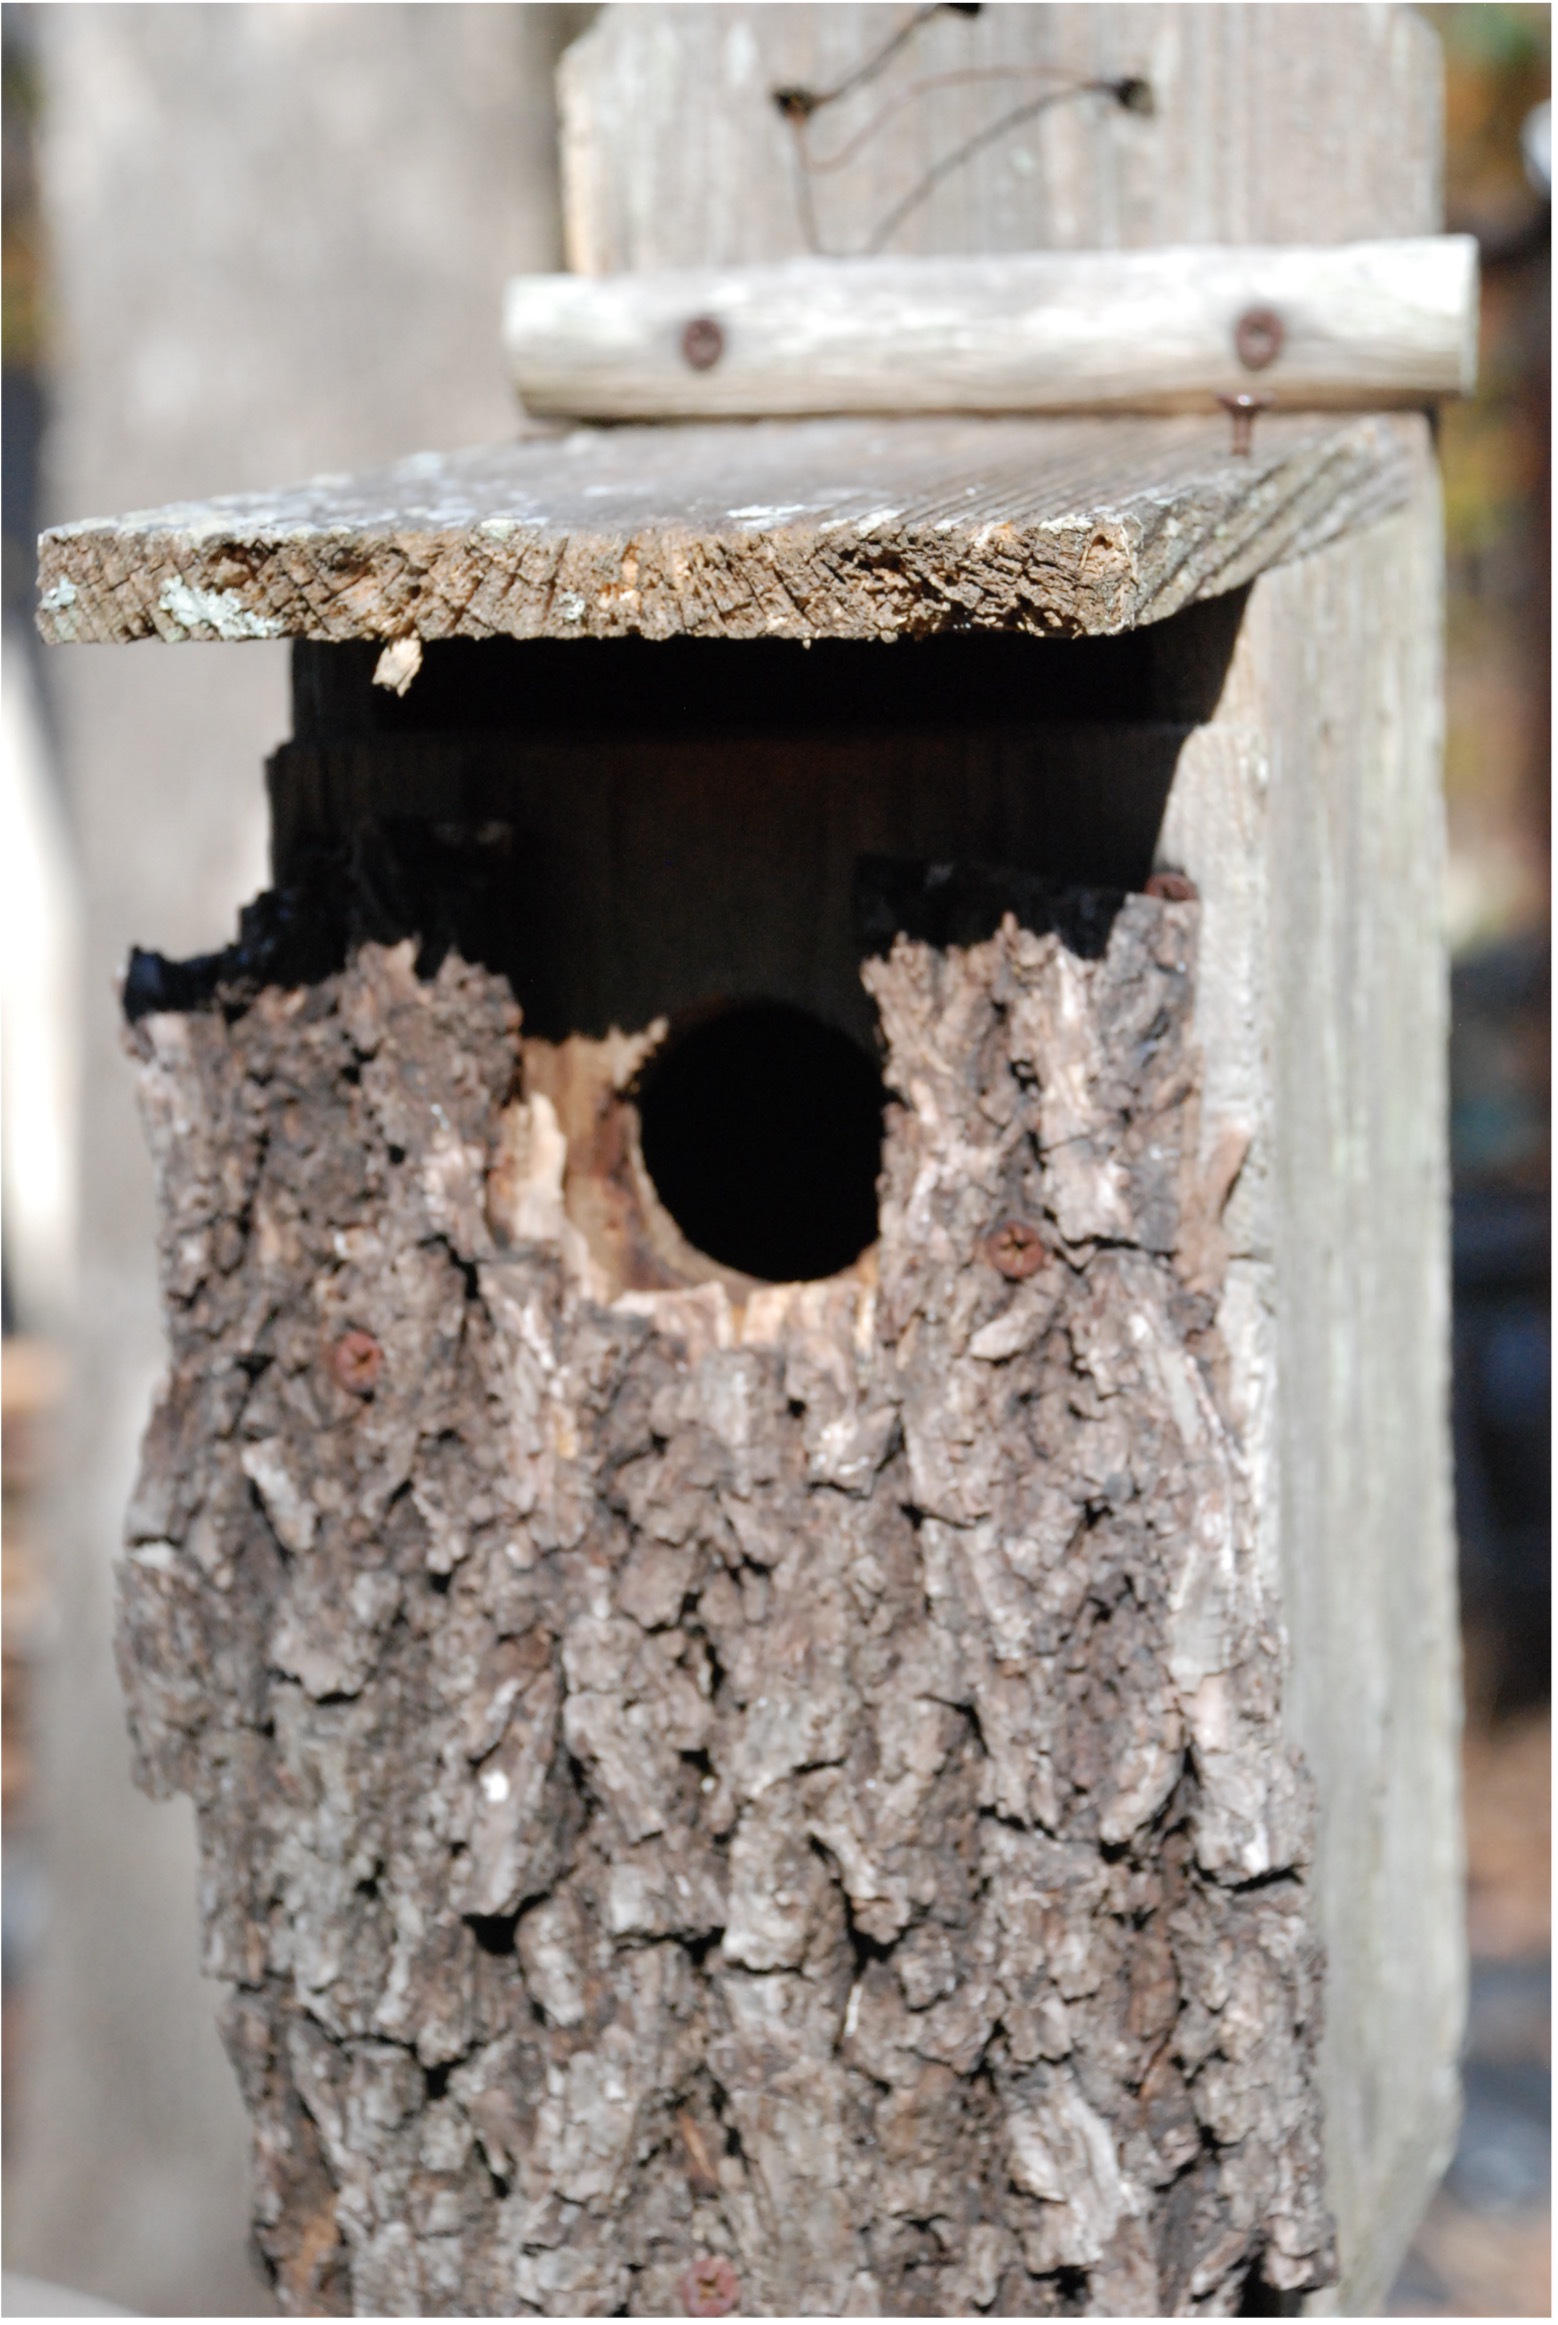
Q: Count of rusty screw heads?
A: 7